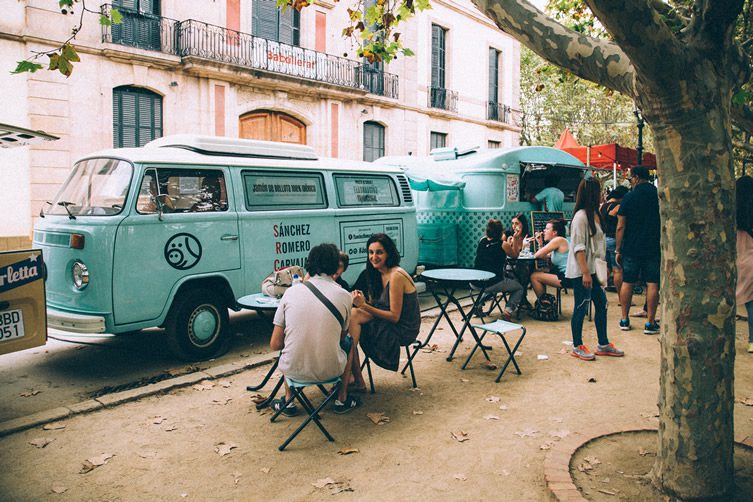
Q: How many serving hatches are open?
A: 1